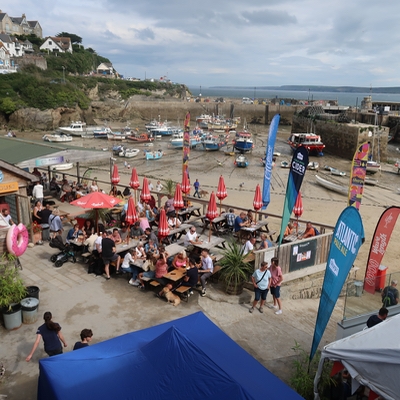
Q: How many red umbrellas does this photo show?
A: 12